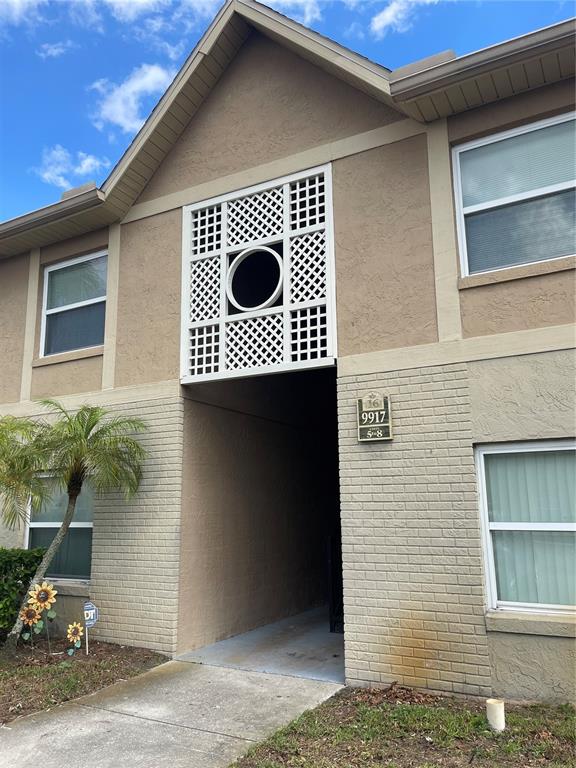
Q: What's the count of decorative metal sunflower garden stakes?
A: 3